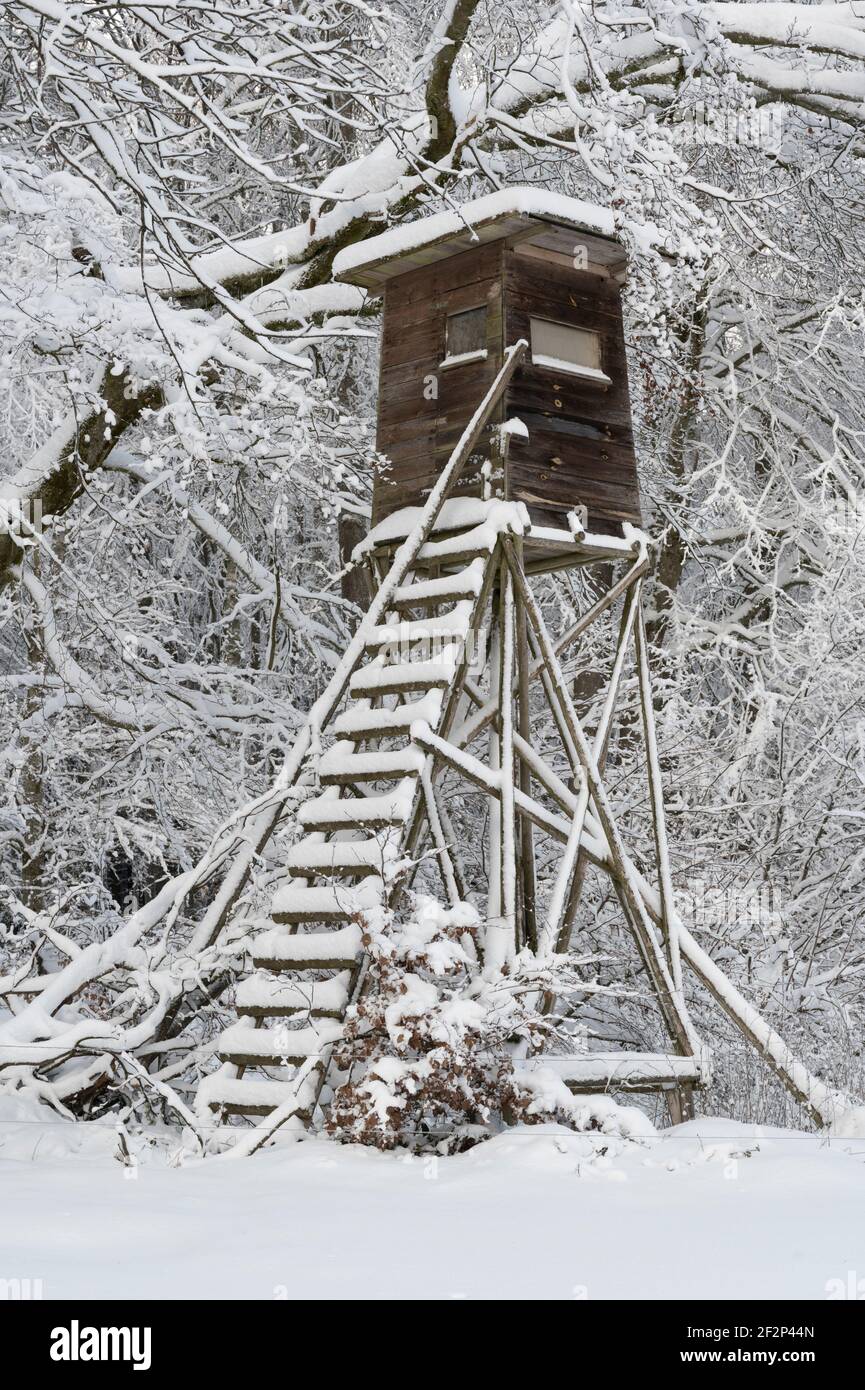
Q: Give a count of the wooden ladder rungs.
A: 13